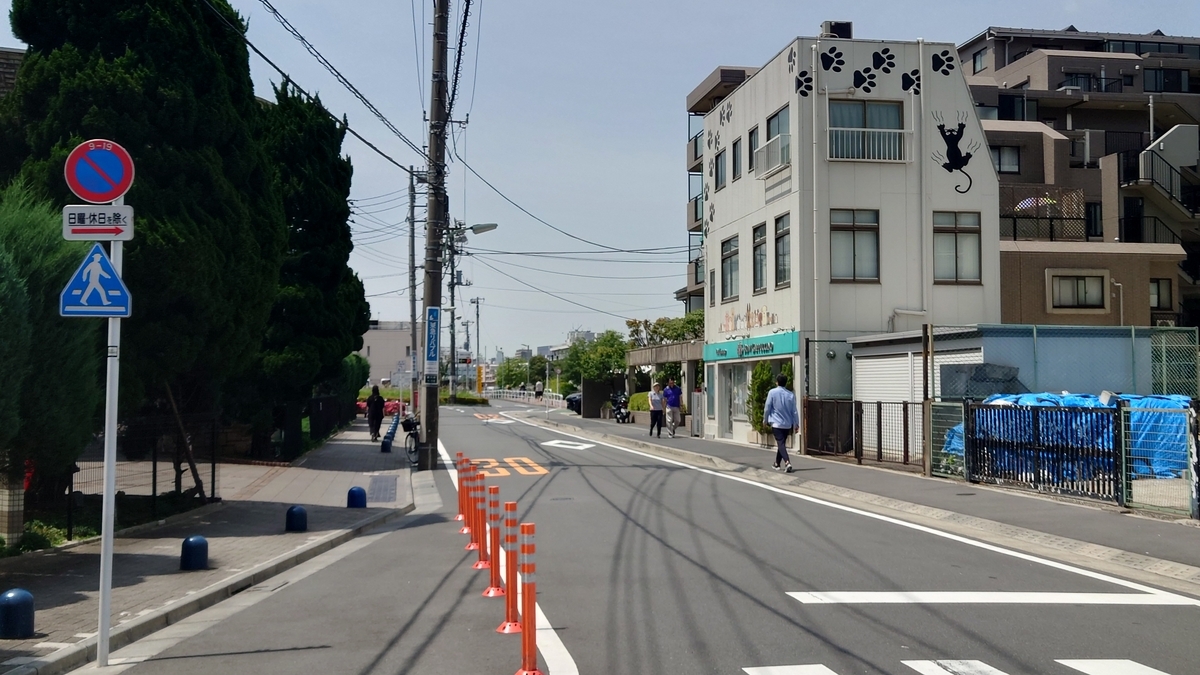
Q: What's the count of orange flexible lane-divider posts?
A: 7